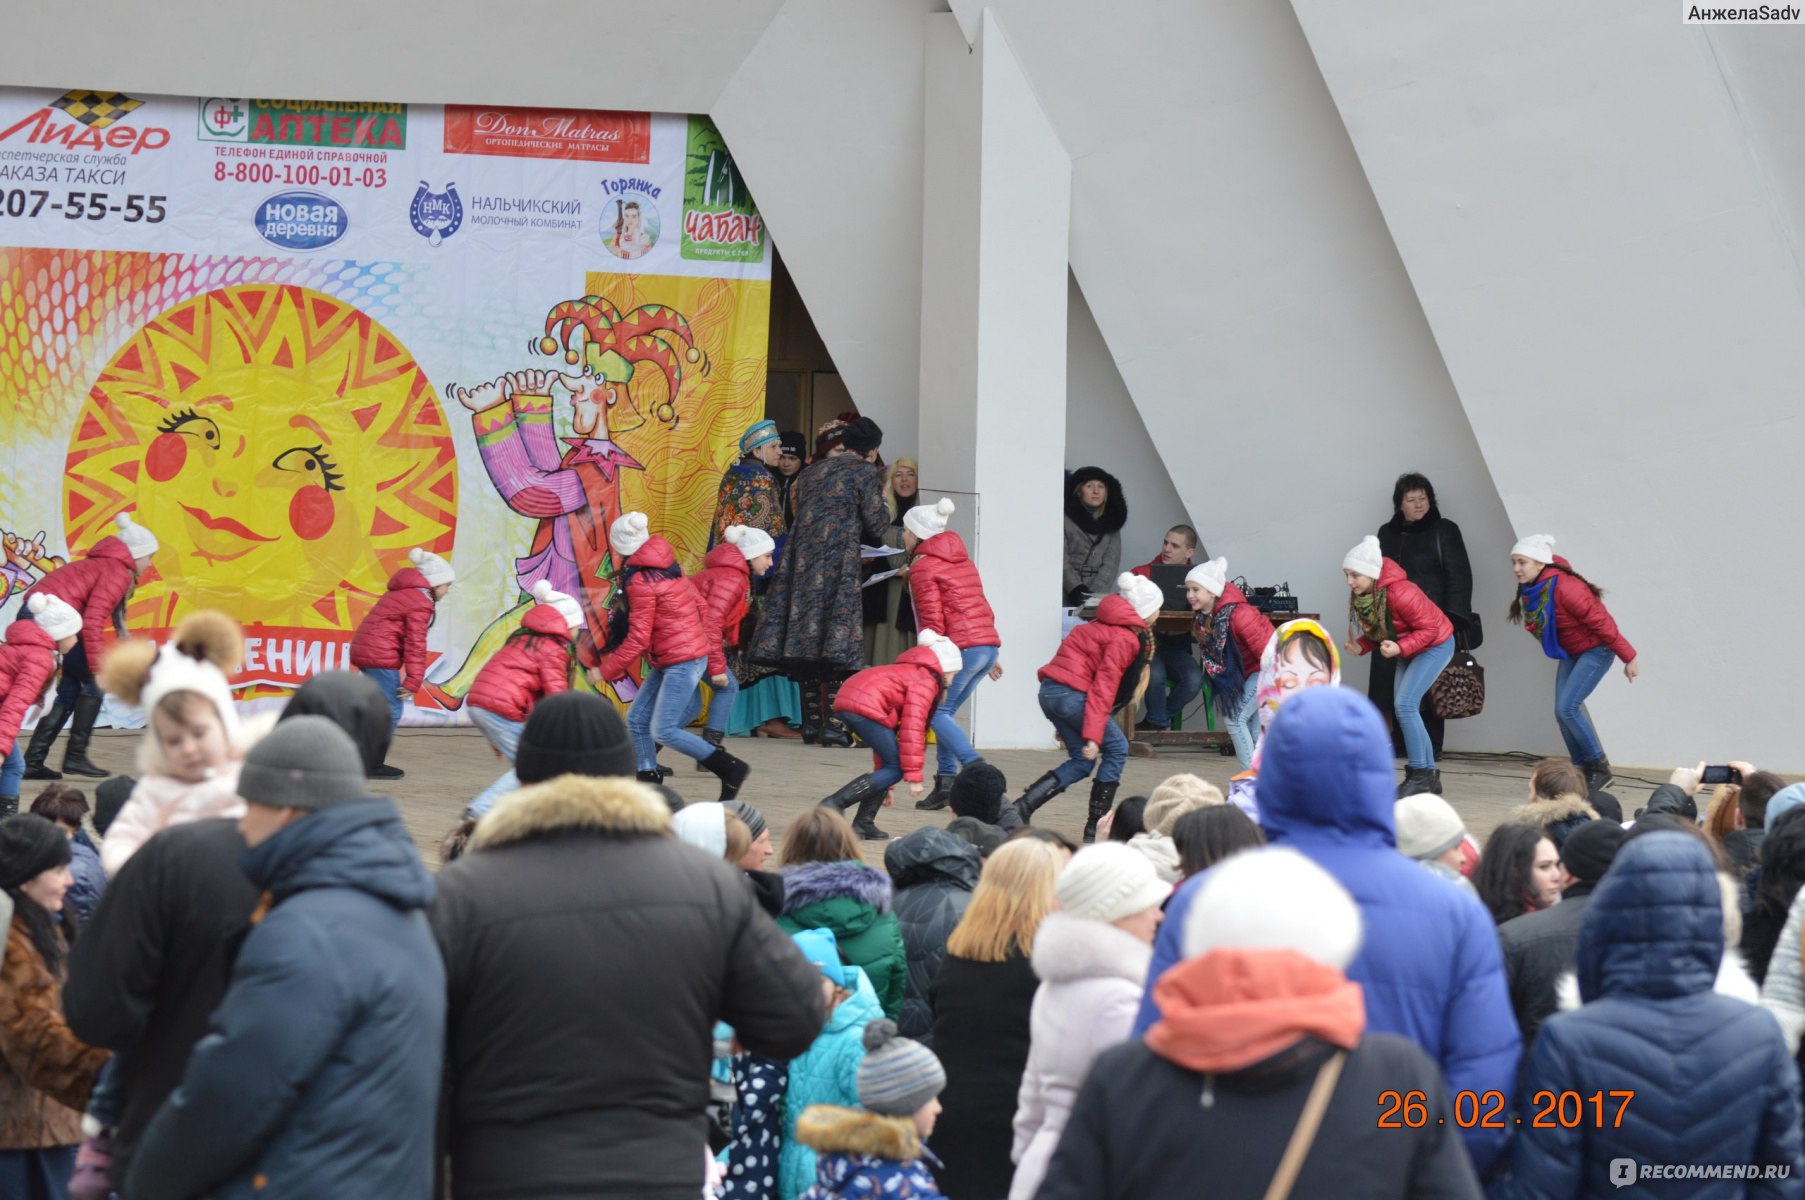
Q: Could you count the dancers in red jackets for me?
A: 12